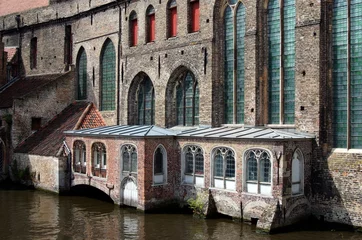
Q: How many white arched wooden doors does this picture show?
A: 1